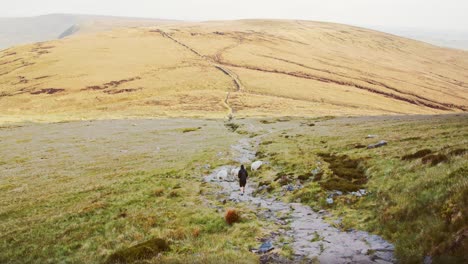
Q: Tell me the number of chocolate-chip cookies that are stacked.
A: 0